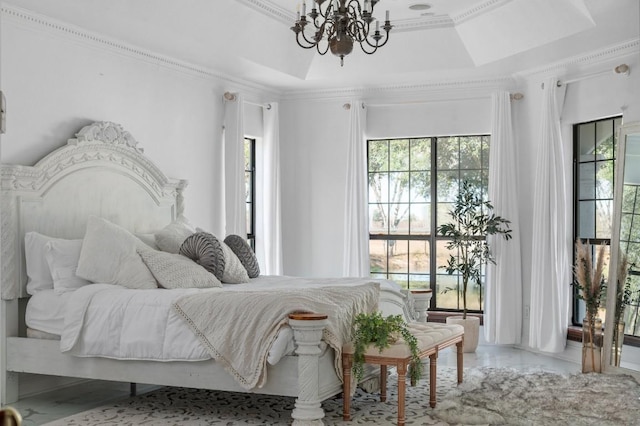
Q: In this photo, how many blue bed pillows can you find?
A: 0